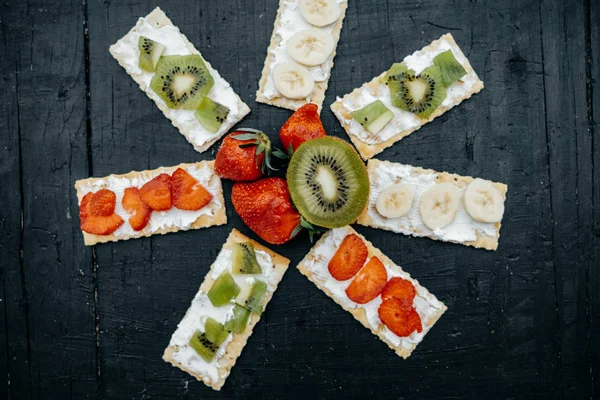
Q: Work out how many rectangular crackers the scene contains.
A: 7